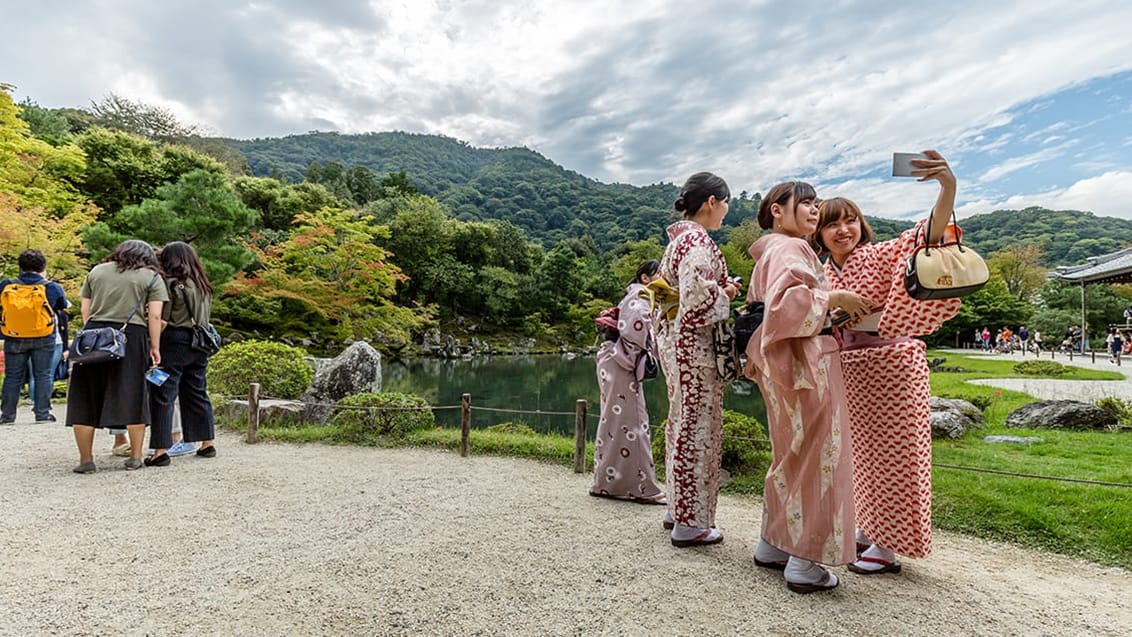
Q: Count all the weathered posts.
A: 3